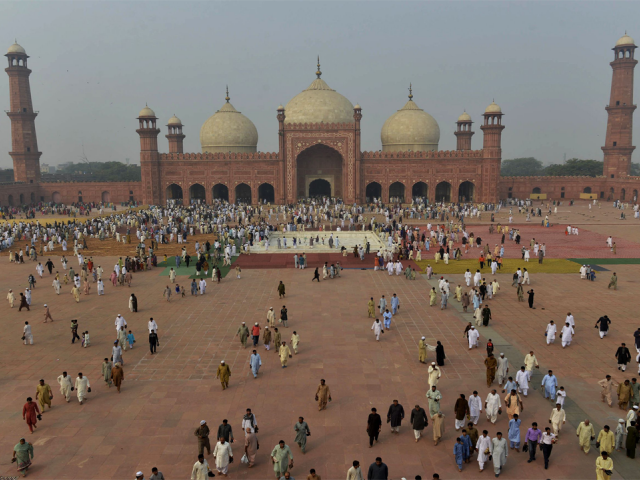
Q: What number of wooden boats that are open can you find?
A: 0